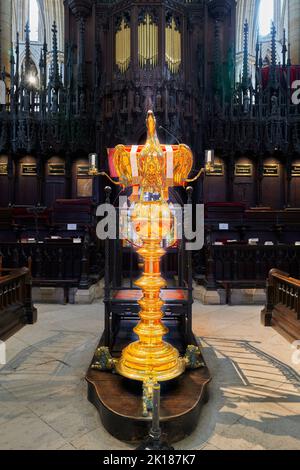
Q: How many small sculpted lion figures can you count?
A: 3